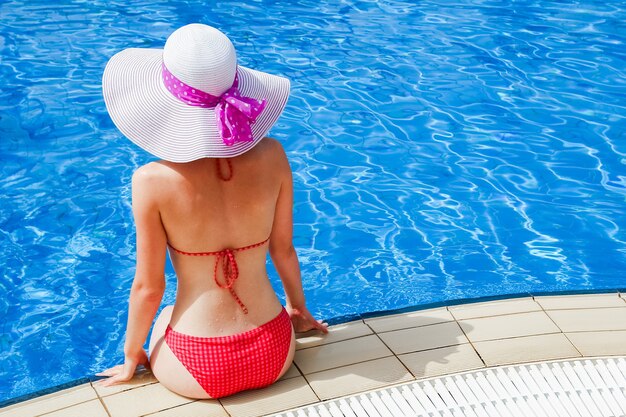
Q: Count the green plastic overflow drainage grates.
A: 0